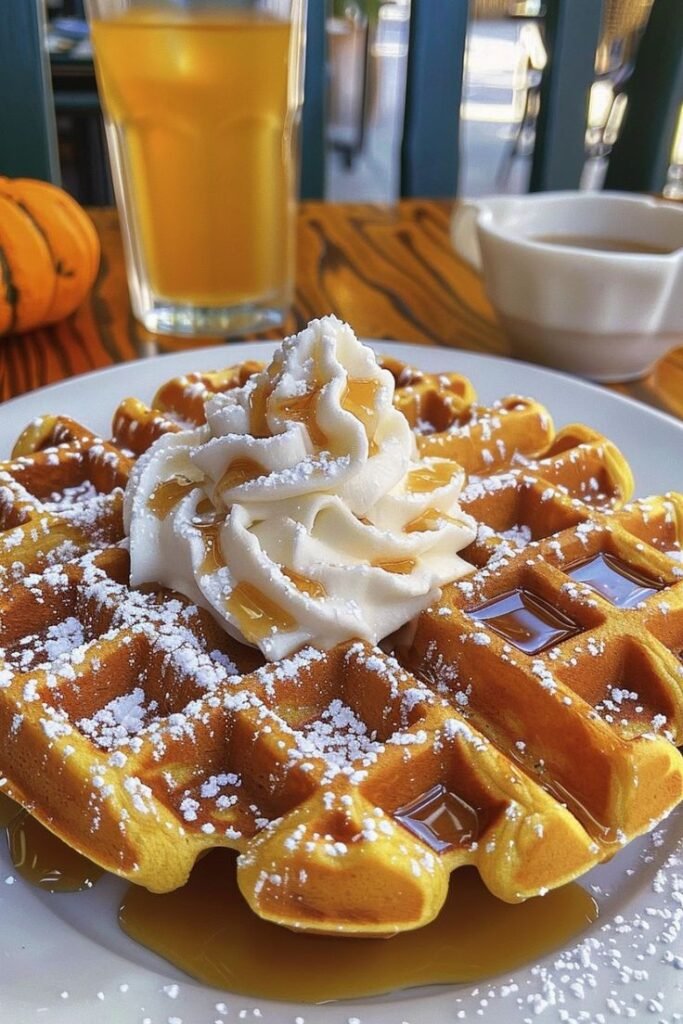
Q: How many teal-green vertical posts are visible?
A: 5